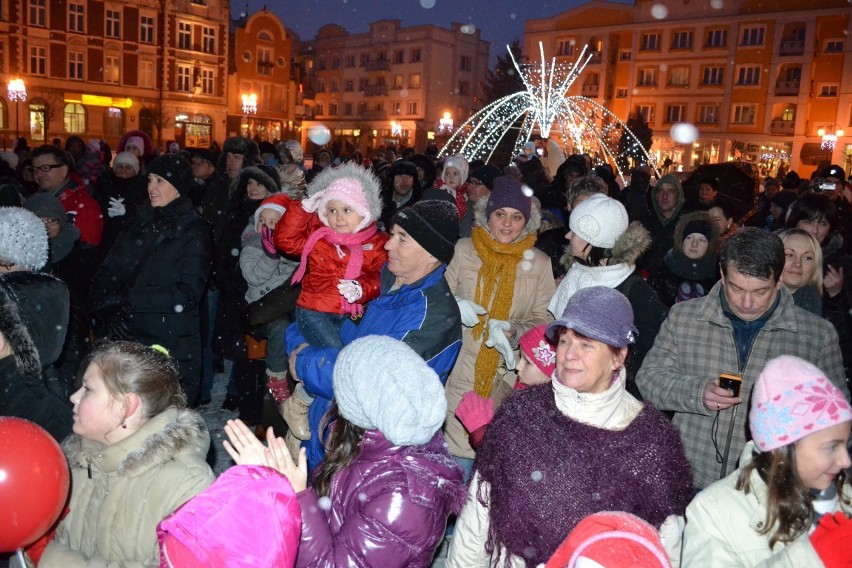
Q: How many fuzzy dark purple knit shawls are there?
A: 1